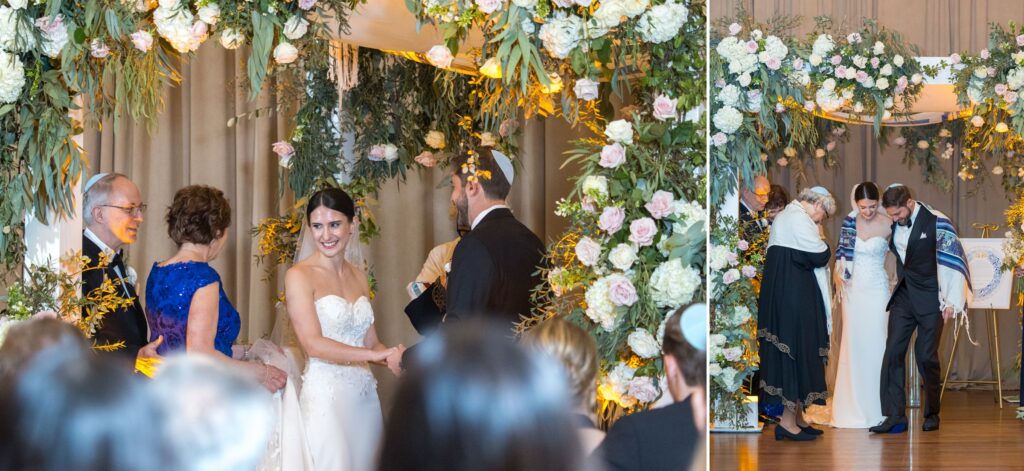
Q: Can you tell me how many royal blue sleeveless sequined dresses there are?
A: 1